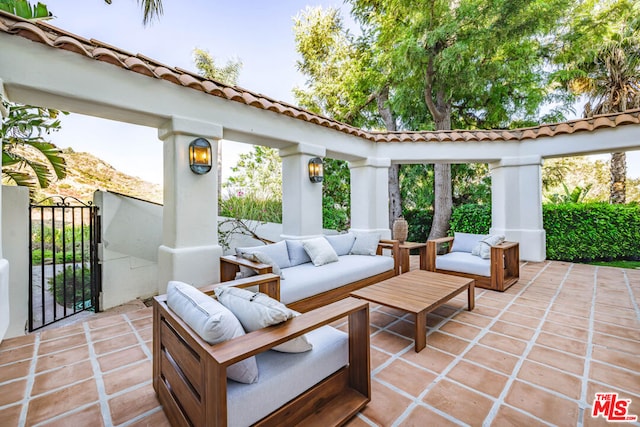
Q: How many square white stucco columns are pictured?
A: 4